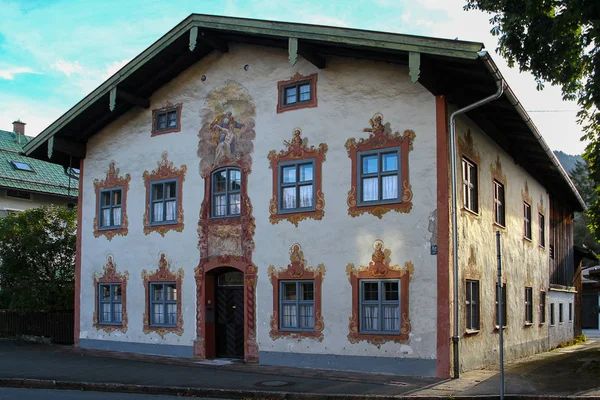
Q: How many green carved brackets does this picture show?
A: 5